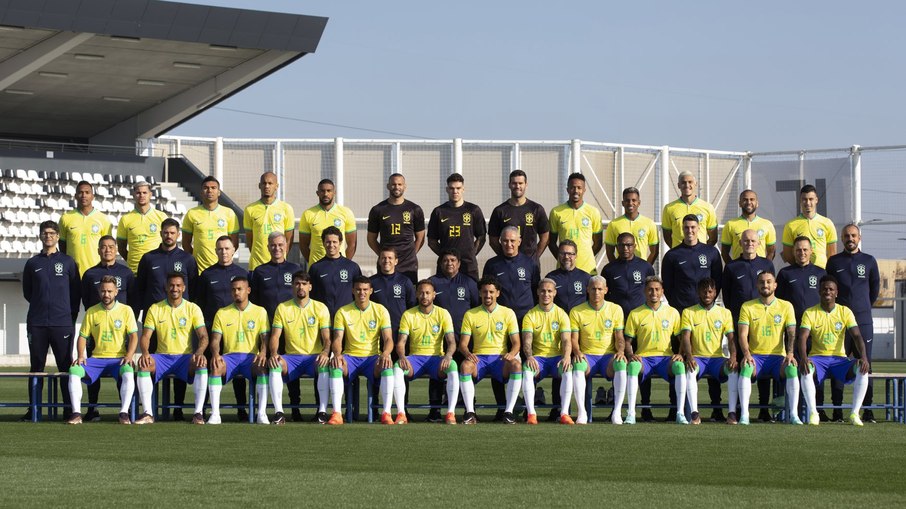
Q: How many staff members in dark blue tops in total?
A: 15